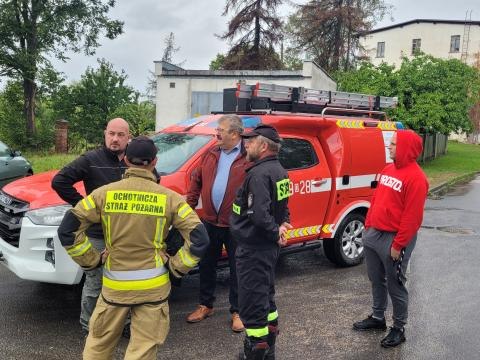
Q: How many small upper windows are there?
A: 3